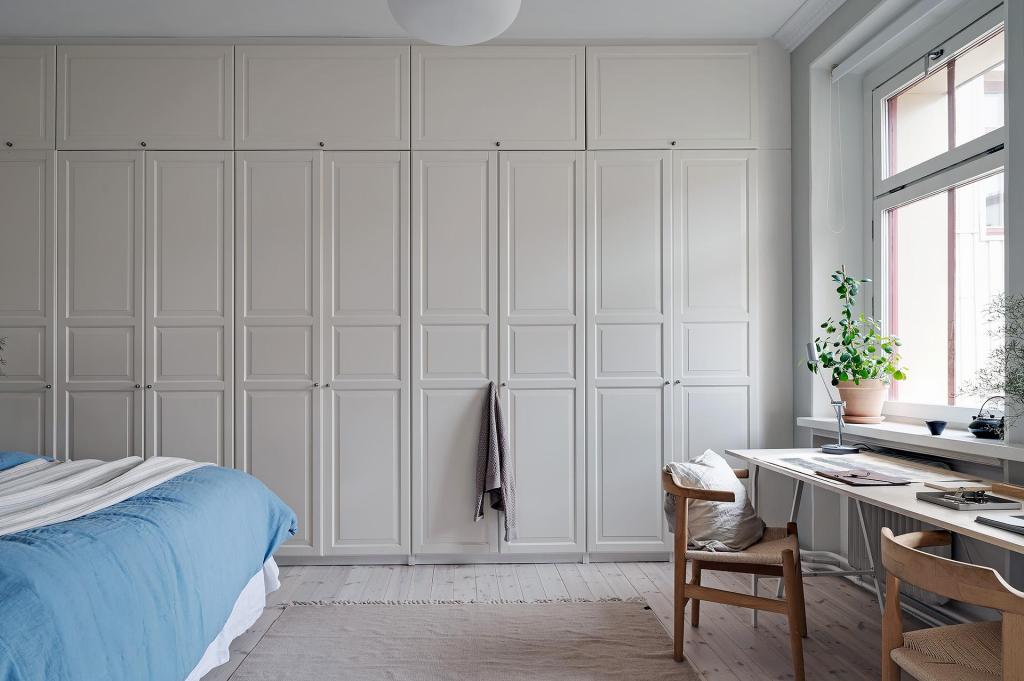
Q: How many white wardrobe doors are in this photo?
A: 14